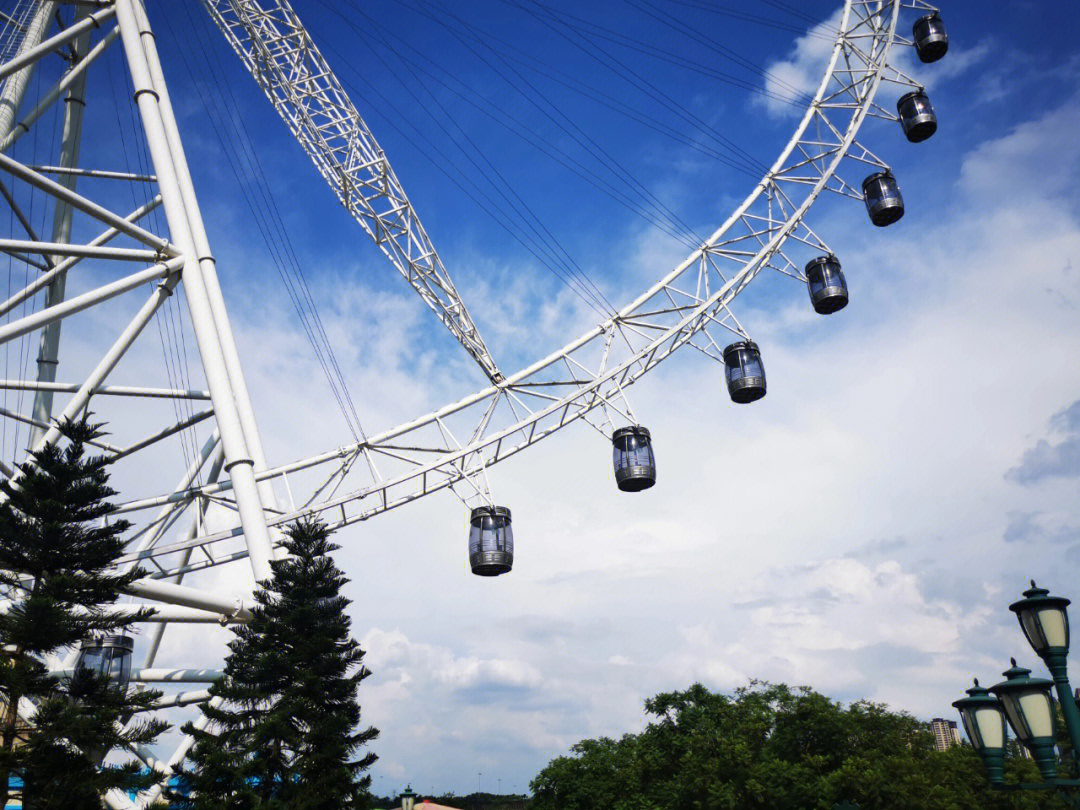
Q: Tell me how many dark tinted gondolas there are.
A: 8